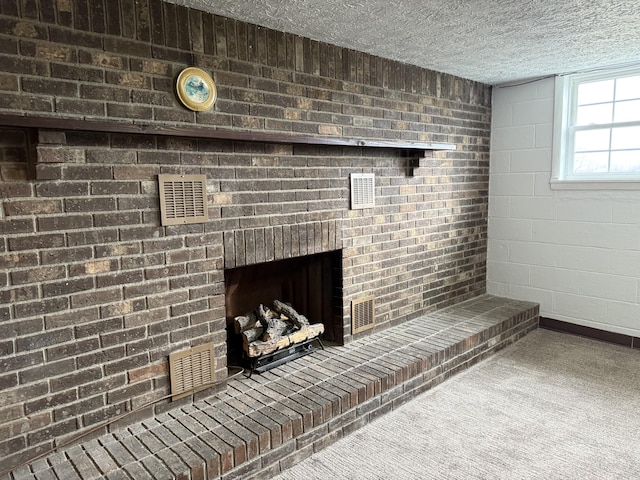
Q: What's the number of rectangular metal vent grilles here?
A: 4